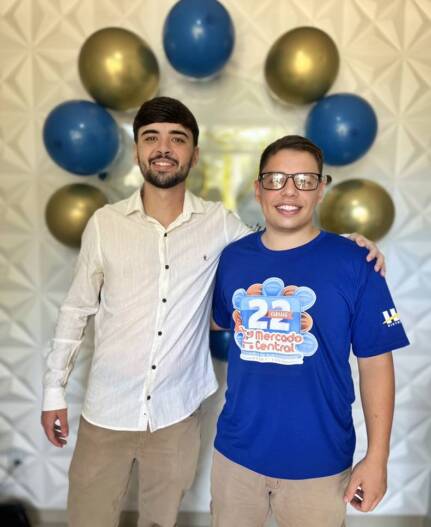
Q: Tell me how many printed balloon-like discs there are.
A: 9